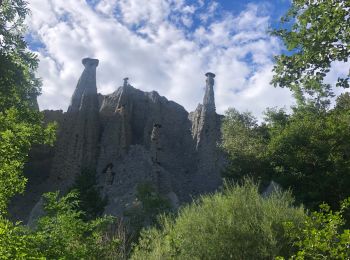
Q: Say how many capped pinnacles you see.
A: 3